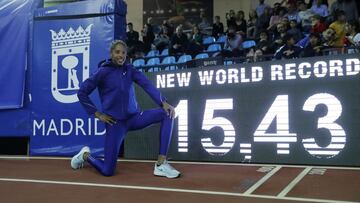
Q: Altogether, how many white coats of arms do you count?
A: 1